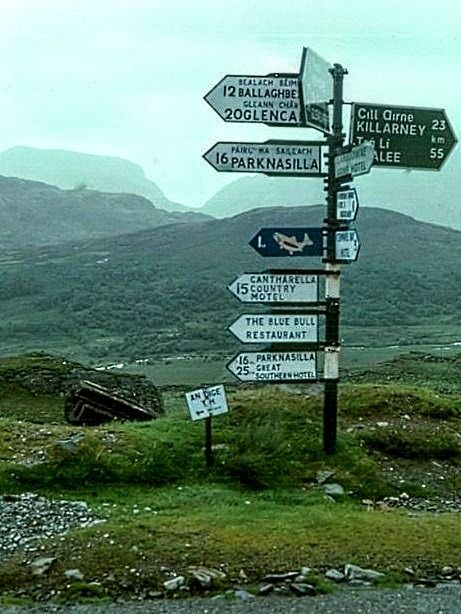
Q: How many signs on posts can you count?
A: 12